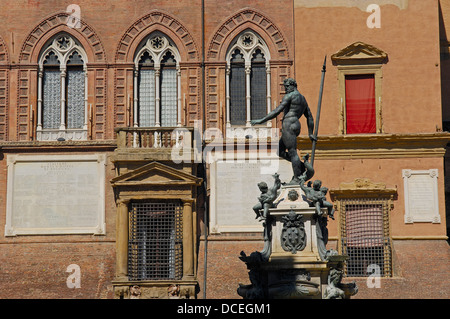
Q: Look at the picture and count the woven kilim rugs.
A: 0